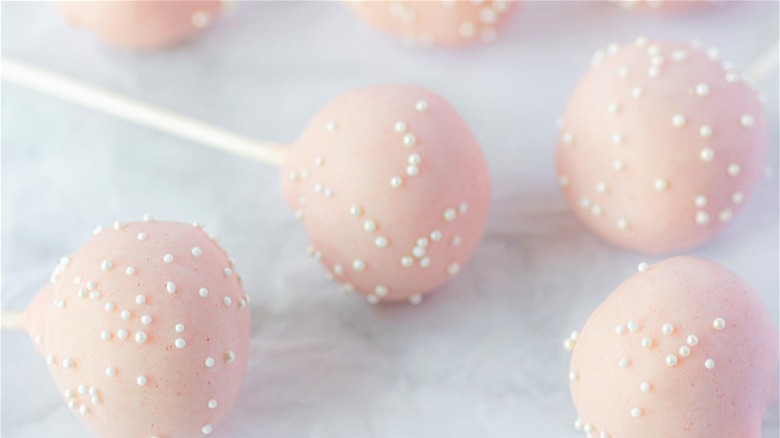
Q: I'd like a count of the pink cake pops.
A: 7